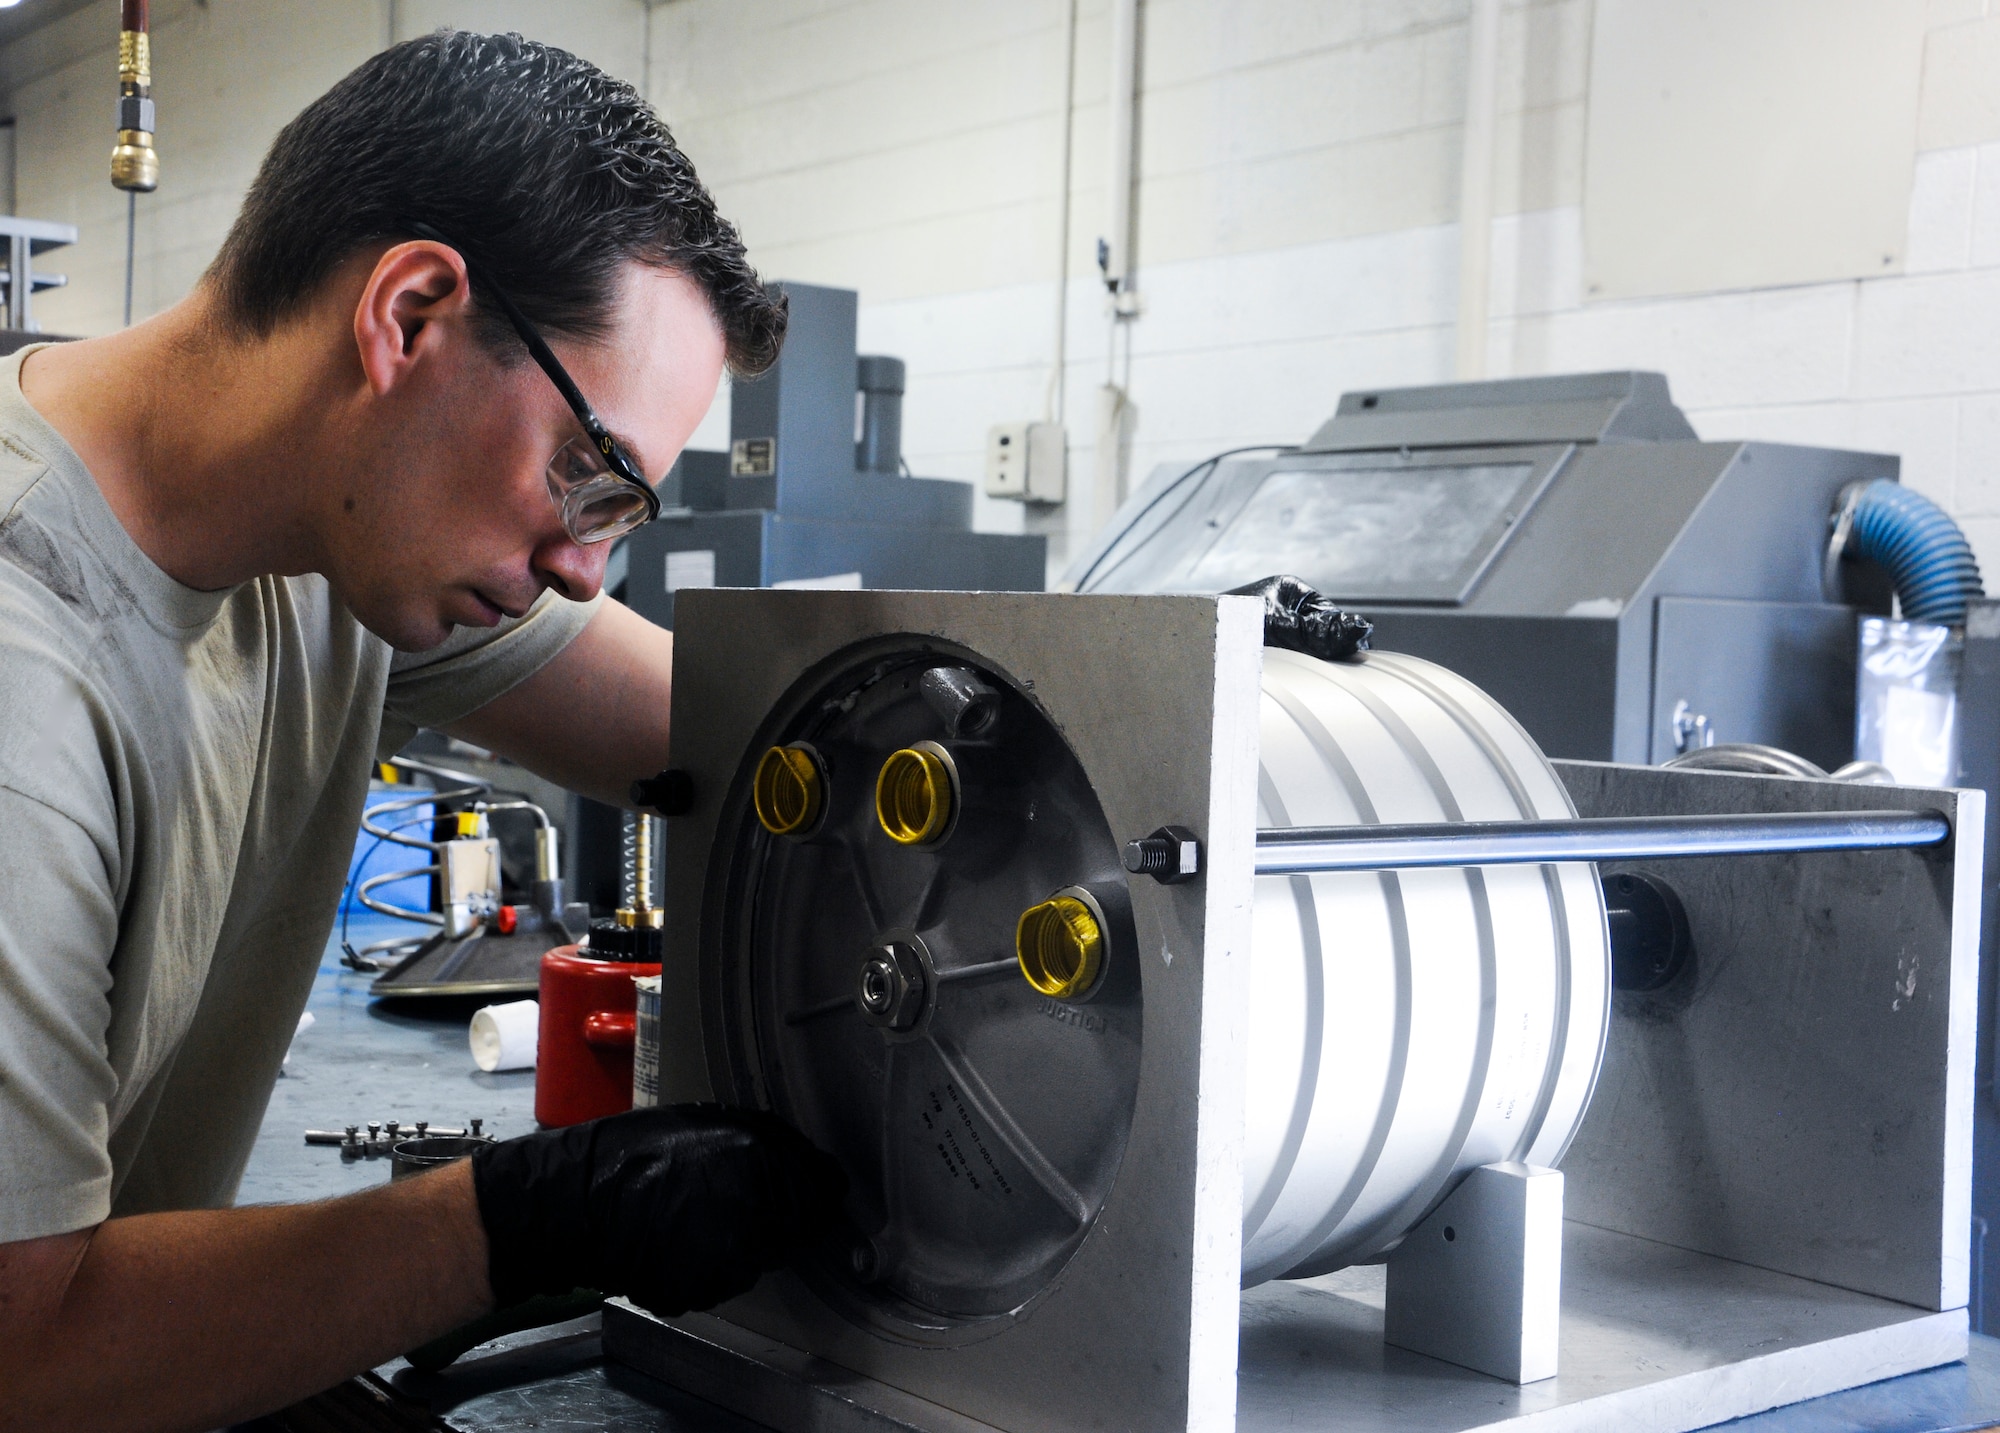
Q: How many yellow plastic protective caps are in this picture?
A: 3